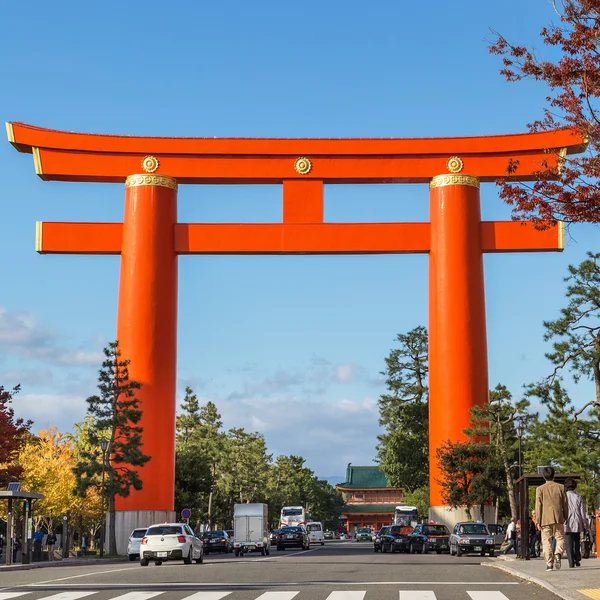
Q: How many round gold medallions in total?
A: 3